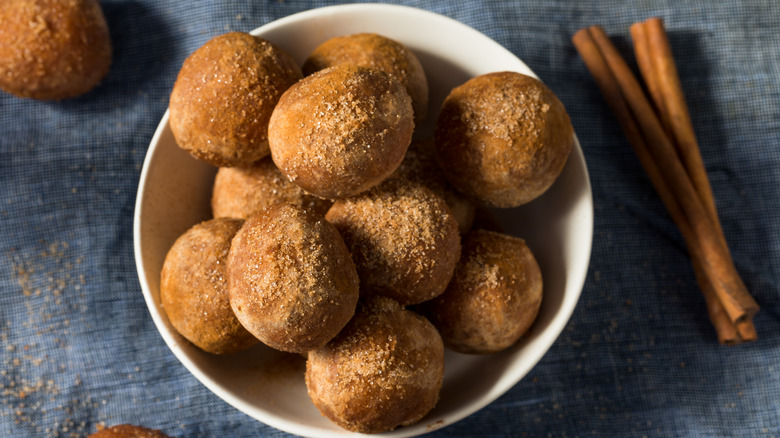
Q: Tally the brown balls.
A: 13